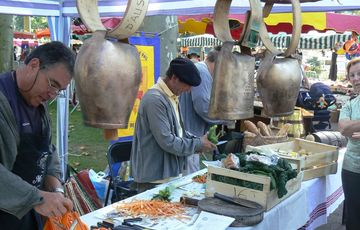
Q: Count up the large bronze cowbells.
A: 3